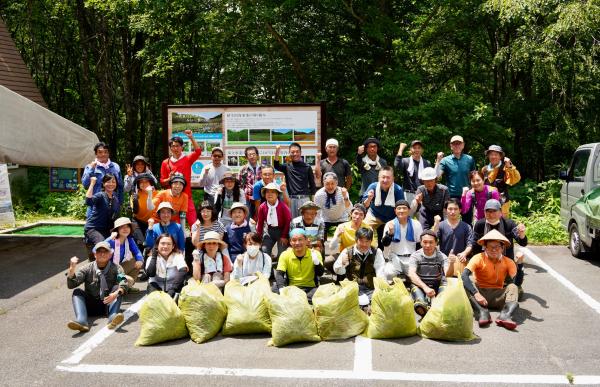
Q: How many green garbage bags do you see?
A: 7